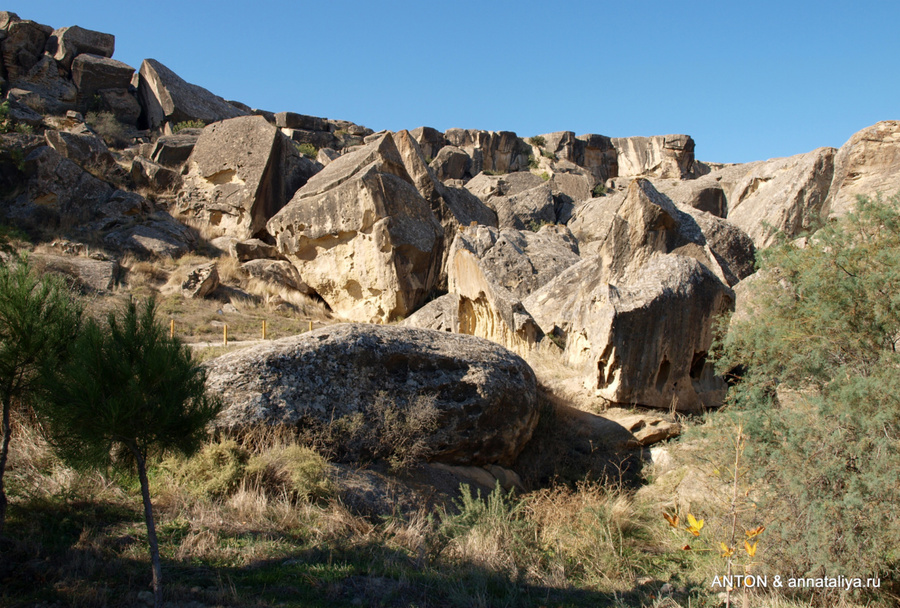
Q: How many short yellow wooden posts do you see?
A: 4